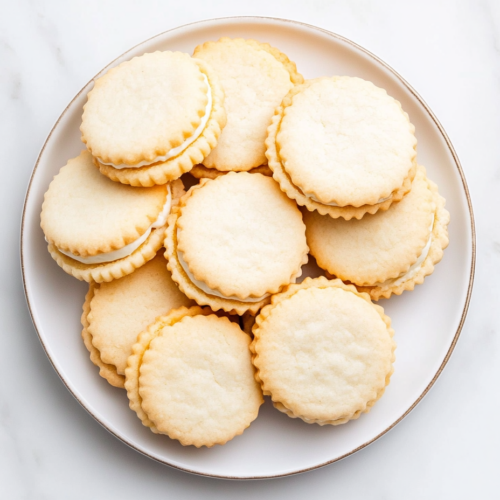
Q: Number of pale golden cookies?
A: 9